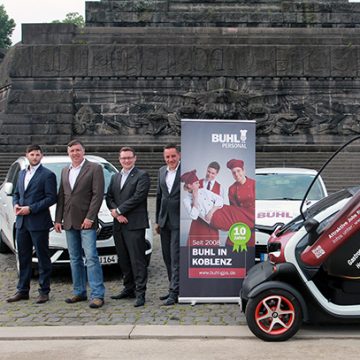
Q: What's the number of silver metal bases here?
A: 1